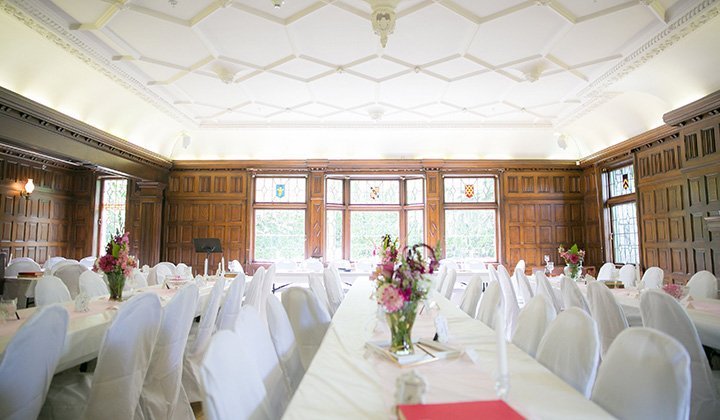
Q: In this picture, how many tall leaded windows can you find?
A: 5